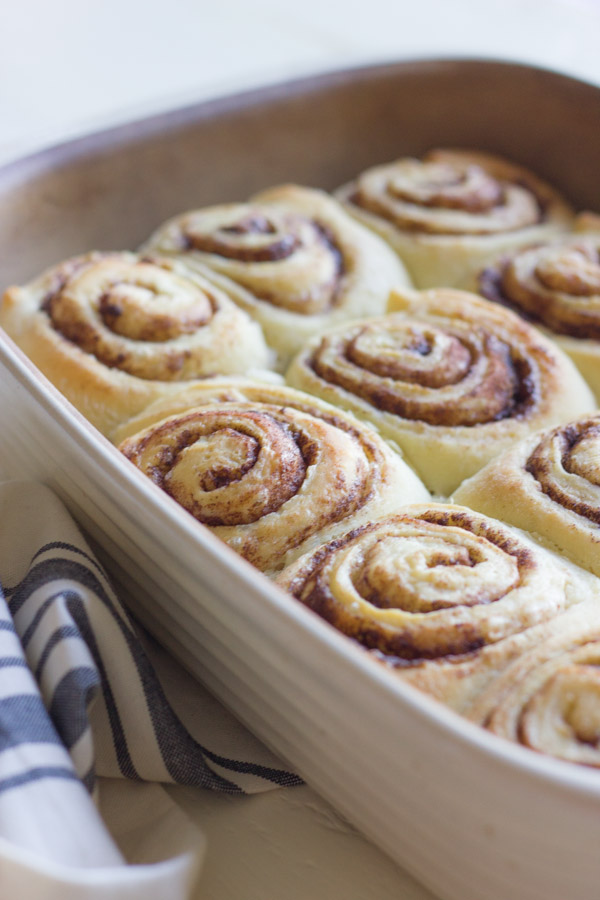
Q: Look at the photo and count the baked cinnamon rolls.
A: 9